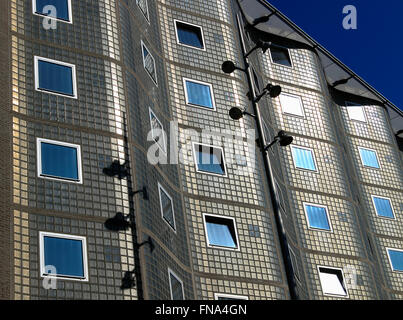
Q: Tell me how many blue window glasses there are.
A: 13